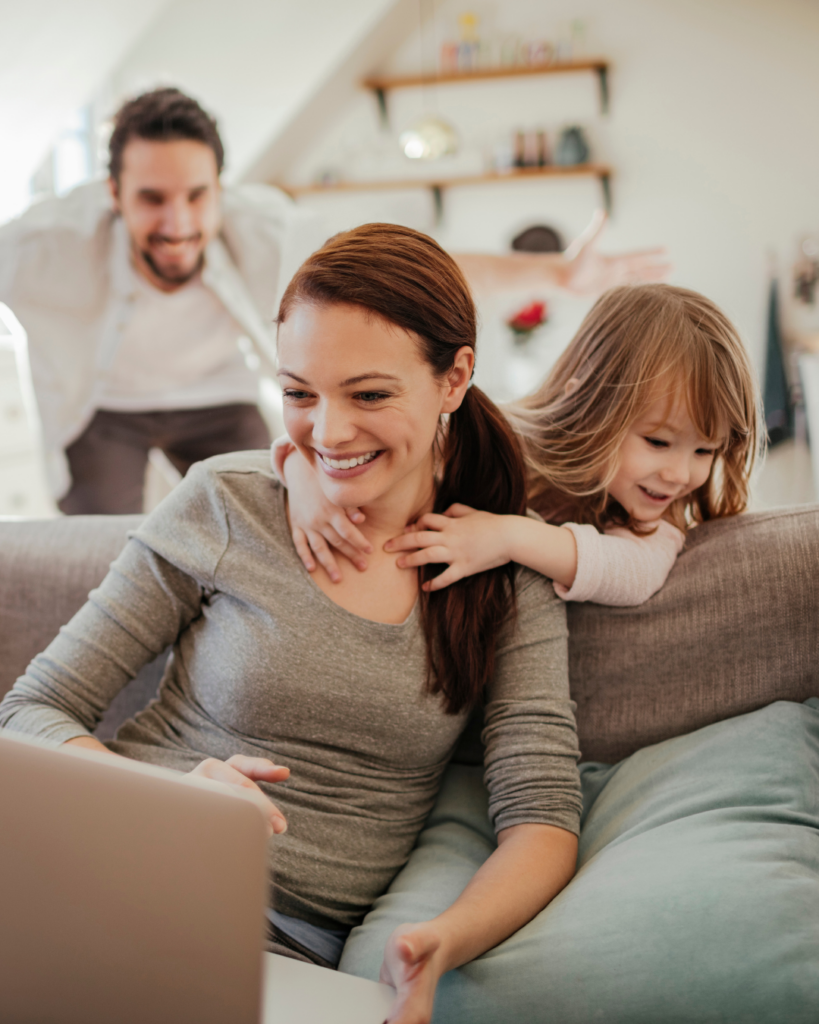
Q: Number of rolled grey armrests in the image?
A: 0